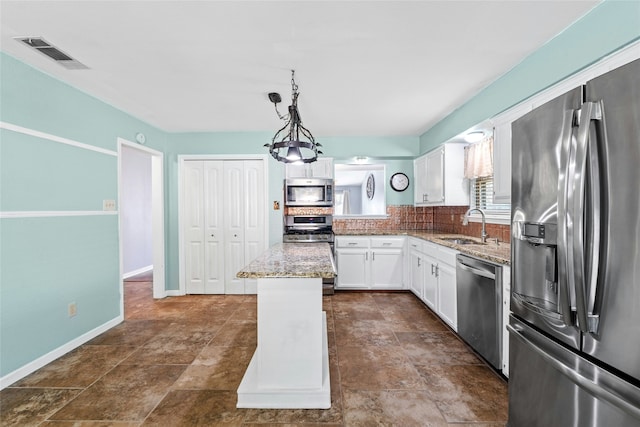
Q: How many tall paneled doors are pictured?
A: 4